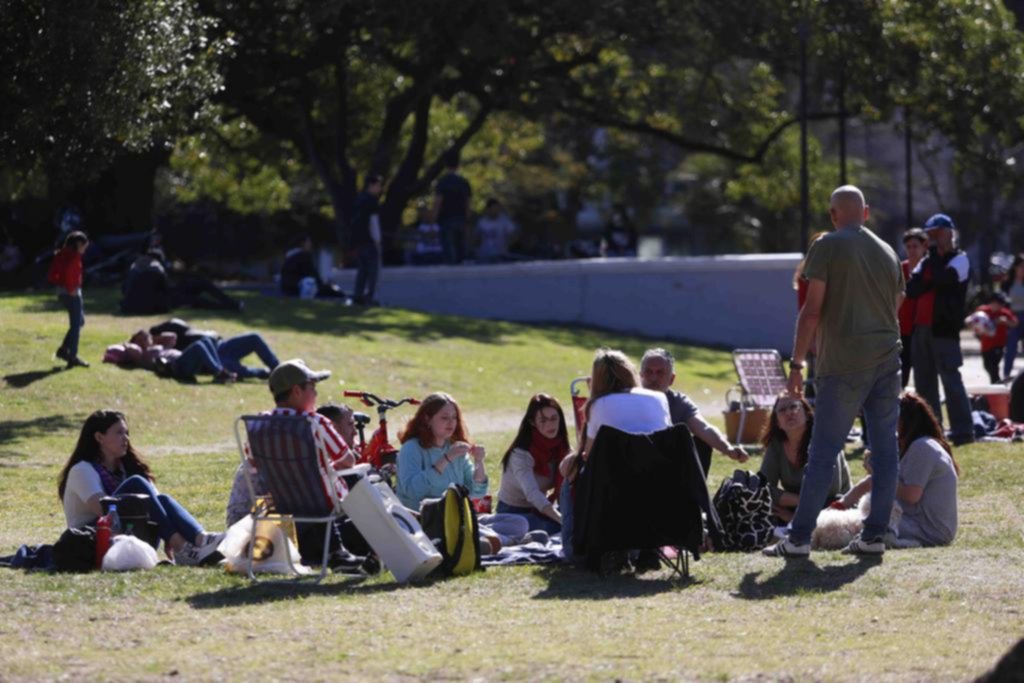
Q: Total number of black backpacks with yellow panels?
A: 1